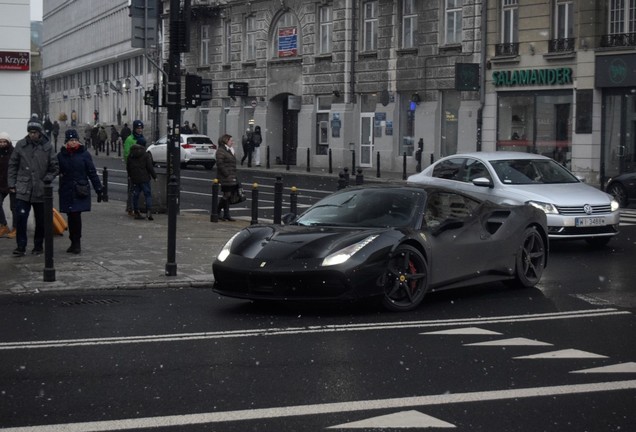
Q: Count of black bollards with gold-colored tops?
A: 3